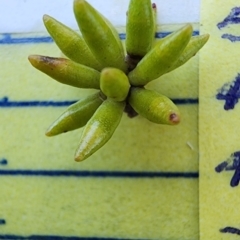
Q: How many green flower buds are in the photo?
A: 10